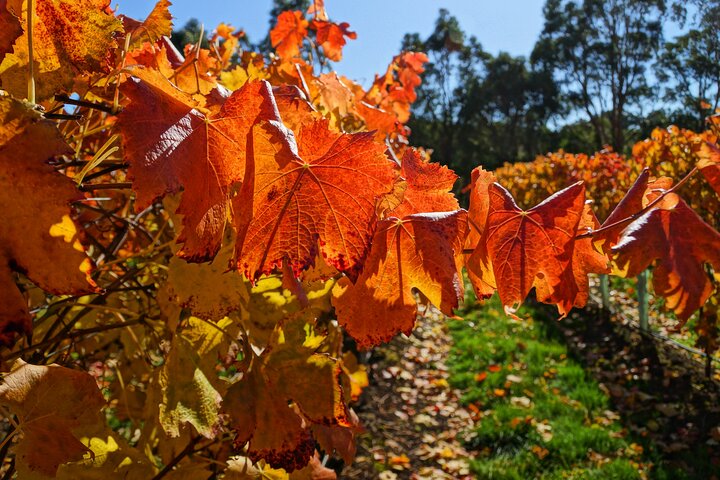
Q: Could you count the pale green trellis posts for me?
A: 2